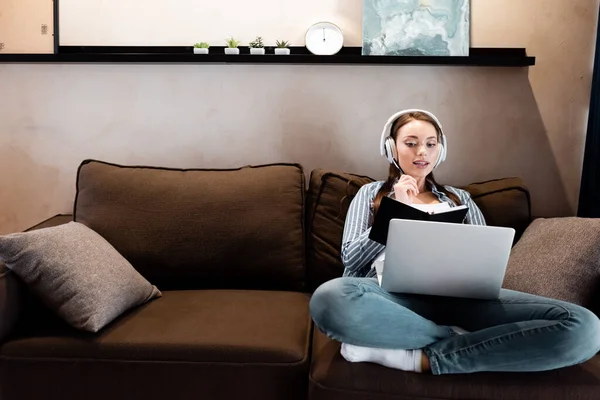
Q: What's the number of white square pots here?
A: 4